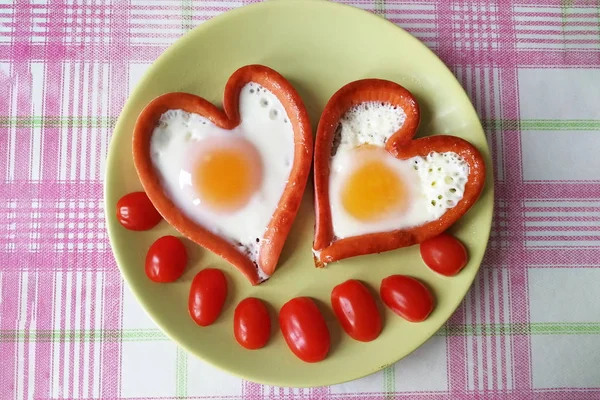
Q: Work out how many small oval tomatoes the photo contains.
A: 8